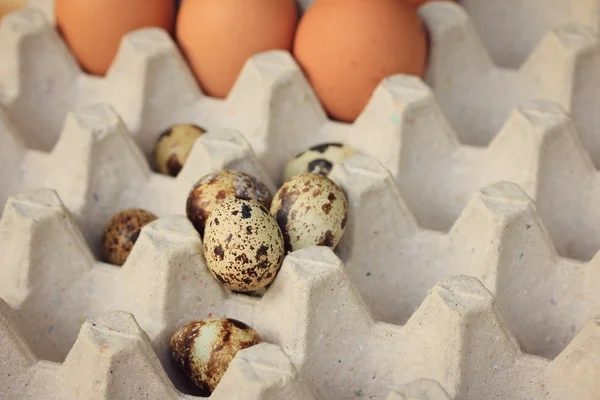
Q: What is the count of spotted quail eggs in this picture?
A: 7